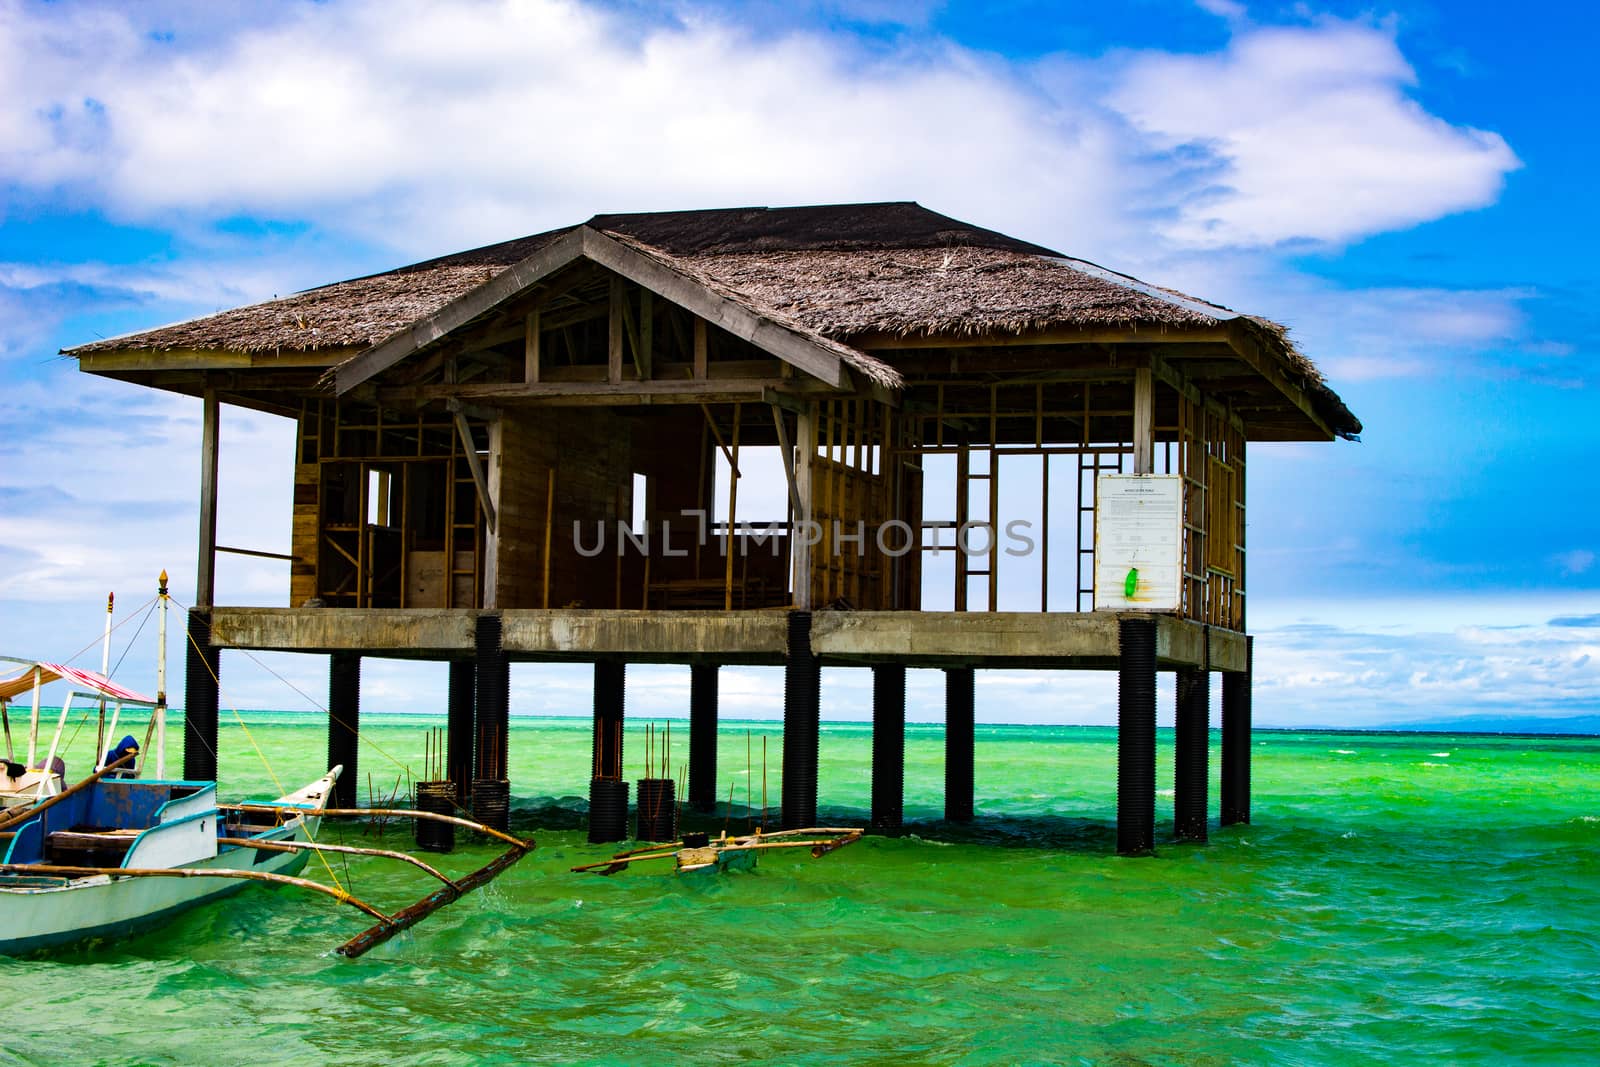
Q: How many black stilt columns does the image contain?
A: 12